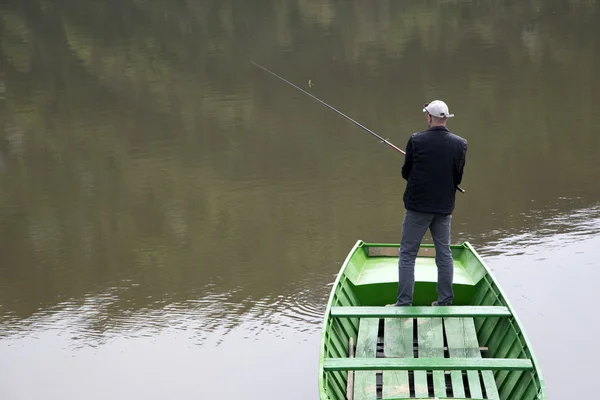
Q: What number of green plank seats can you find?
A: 2